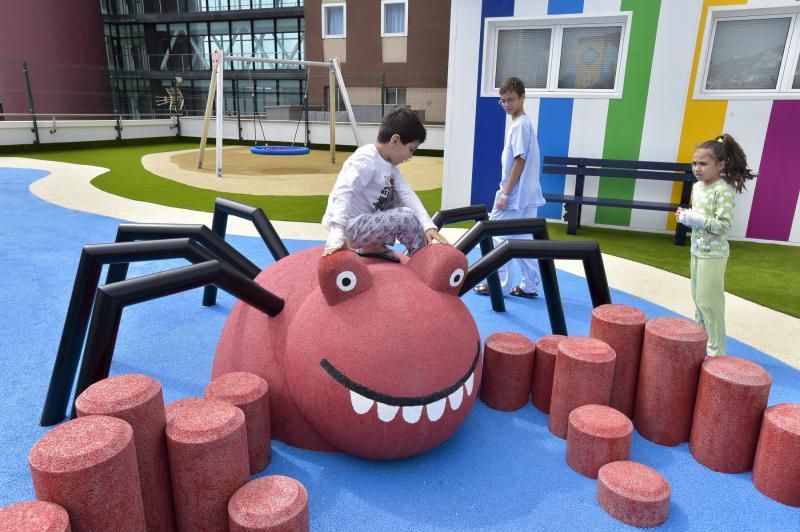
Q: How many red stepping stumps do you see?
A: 15